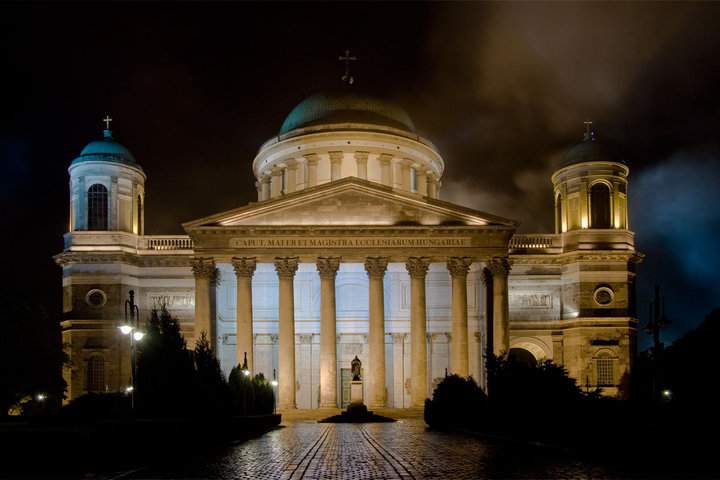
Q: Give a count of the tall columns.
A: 8